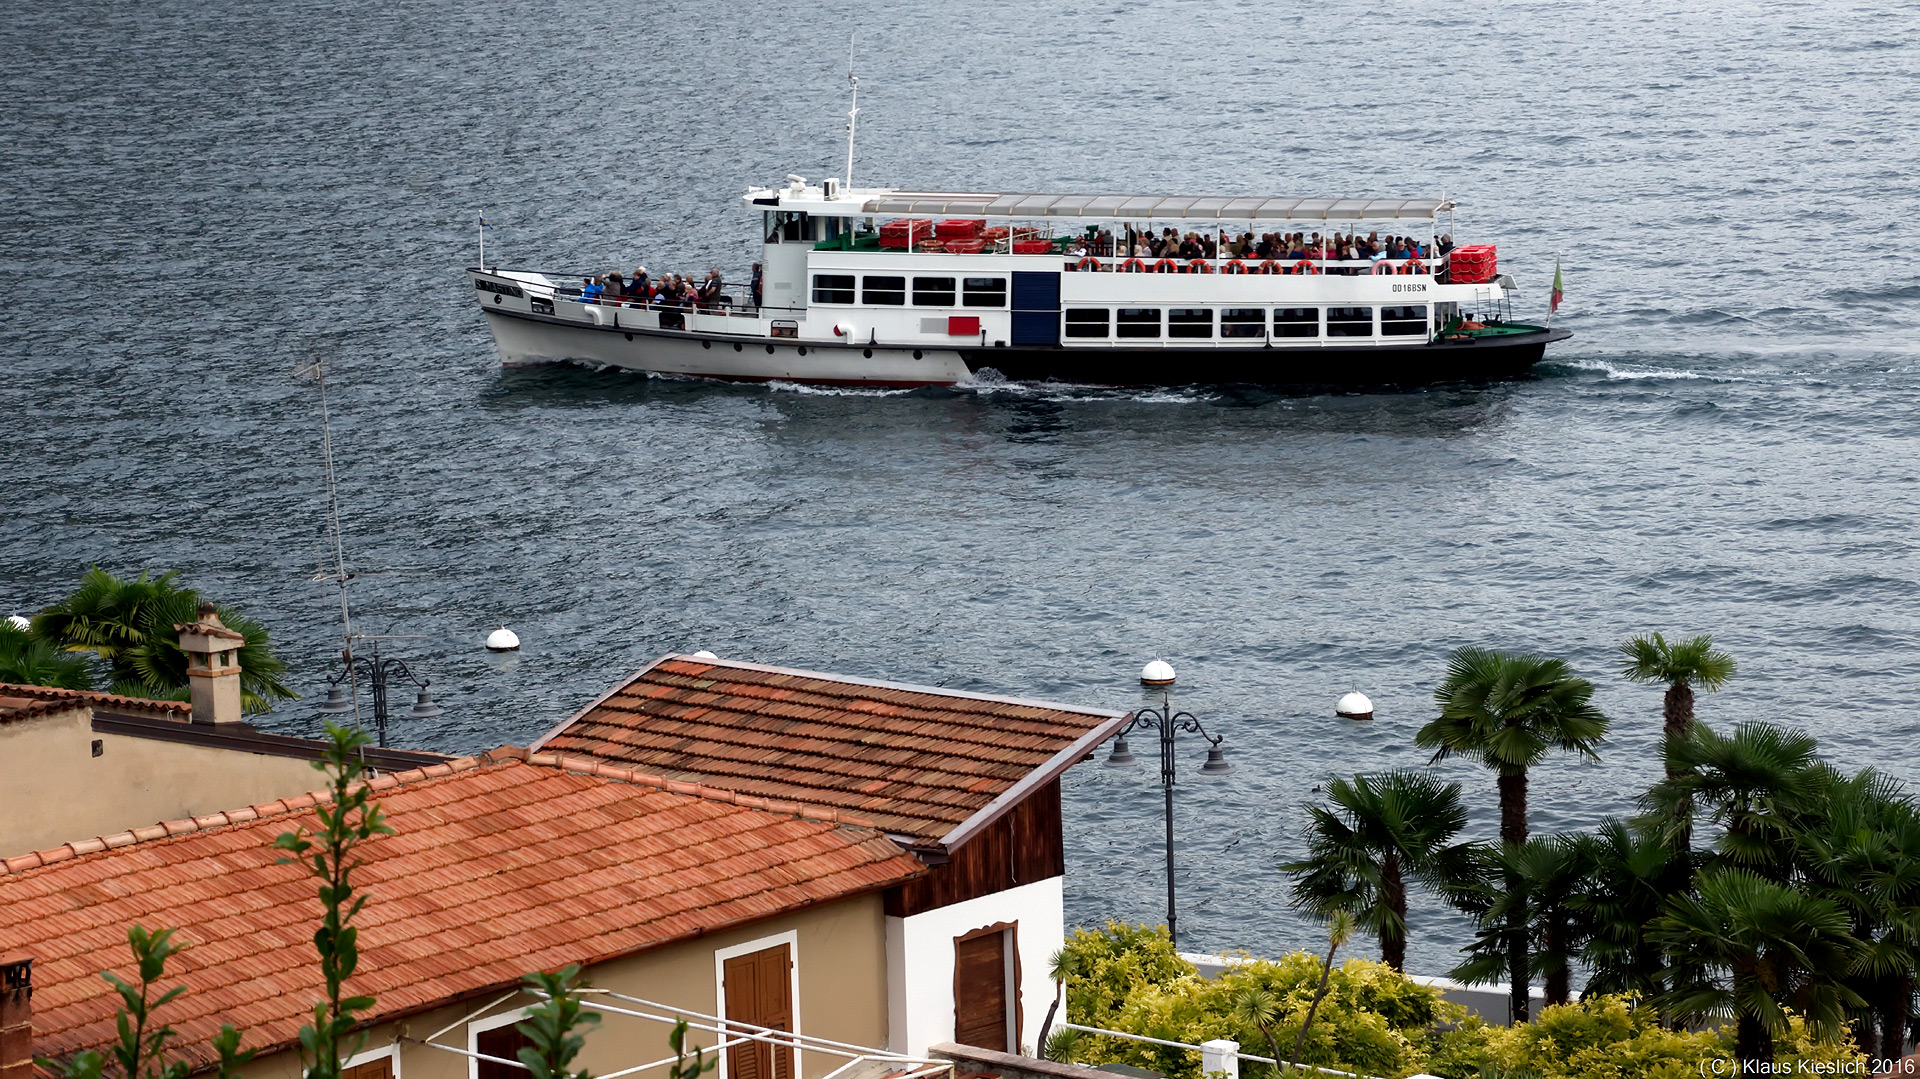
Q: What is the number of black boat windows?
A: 11